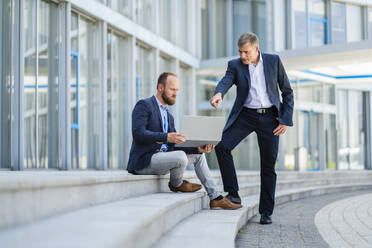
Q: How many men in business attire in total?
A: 2